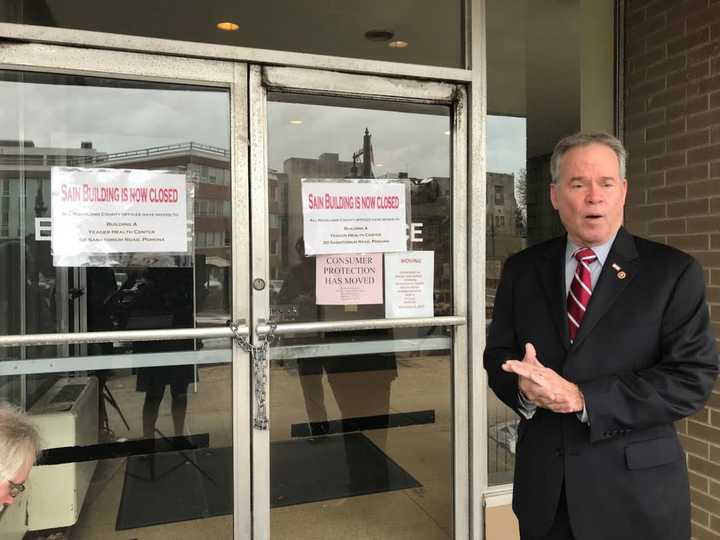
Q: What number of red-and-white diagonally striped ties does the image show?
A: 1